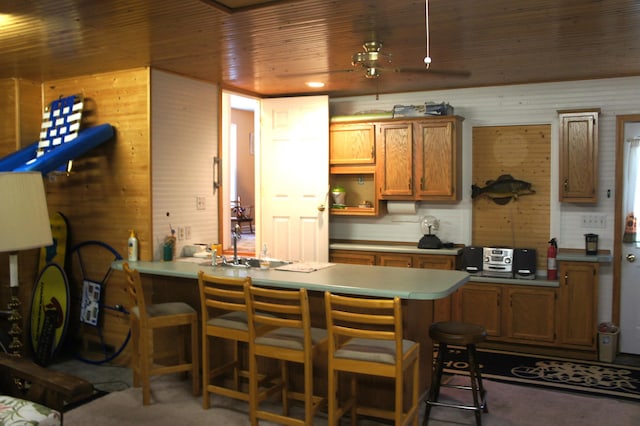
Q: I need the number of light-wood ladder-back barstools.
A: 4